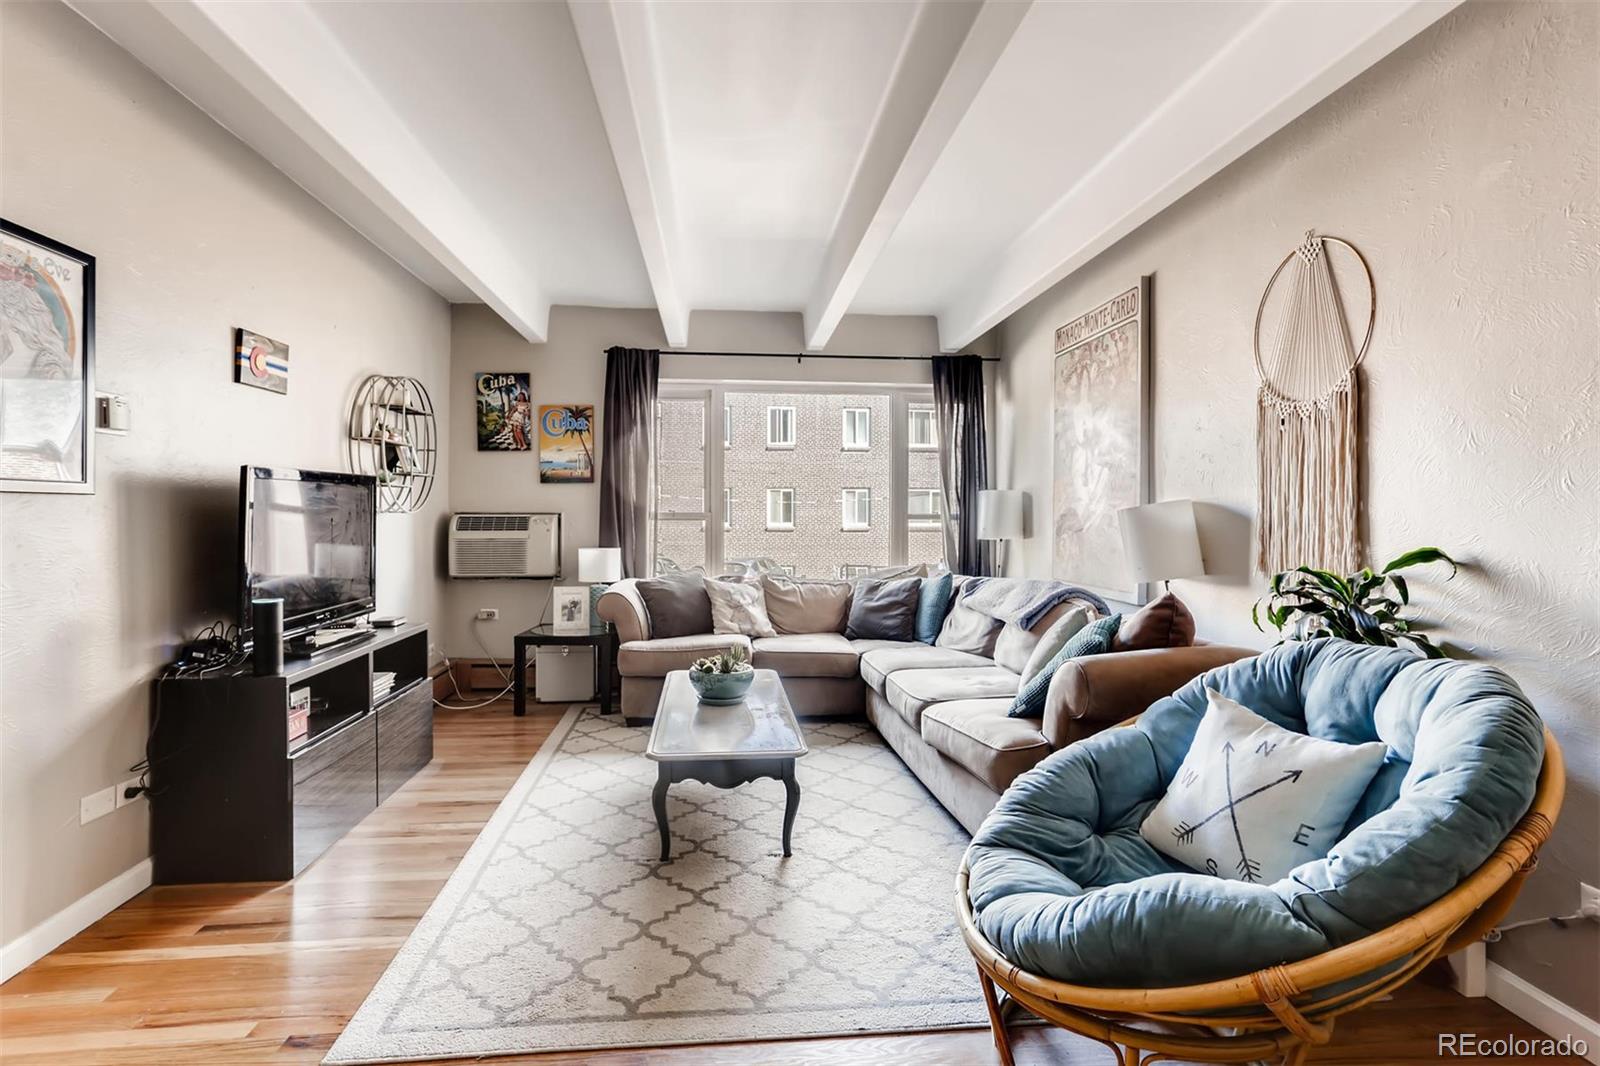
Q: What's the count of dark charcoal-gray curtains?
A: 2